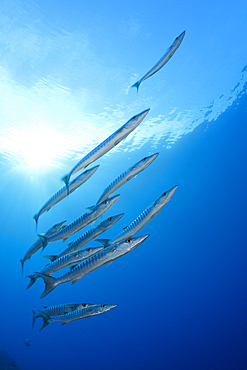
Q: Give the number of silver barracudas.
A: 12